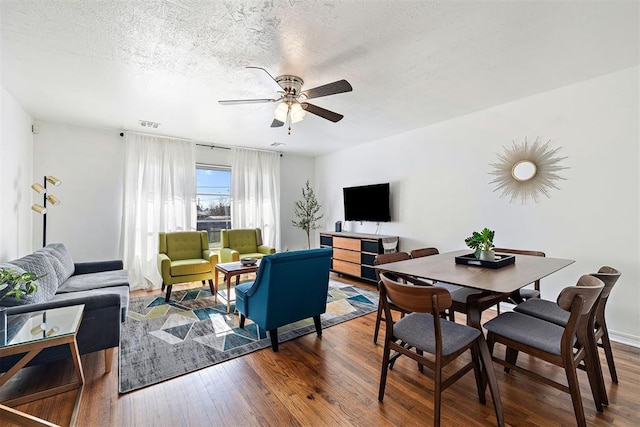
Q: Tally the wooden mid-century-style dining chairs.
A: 6